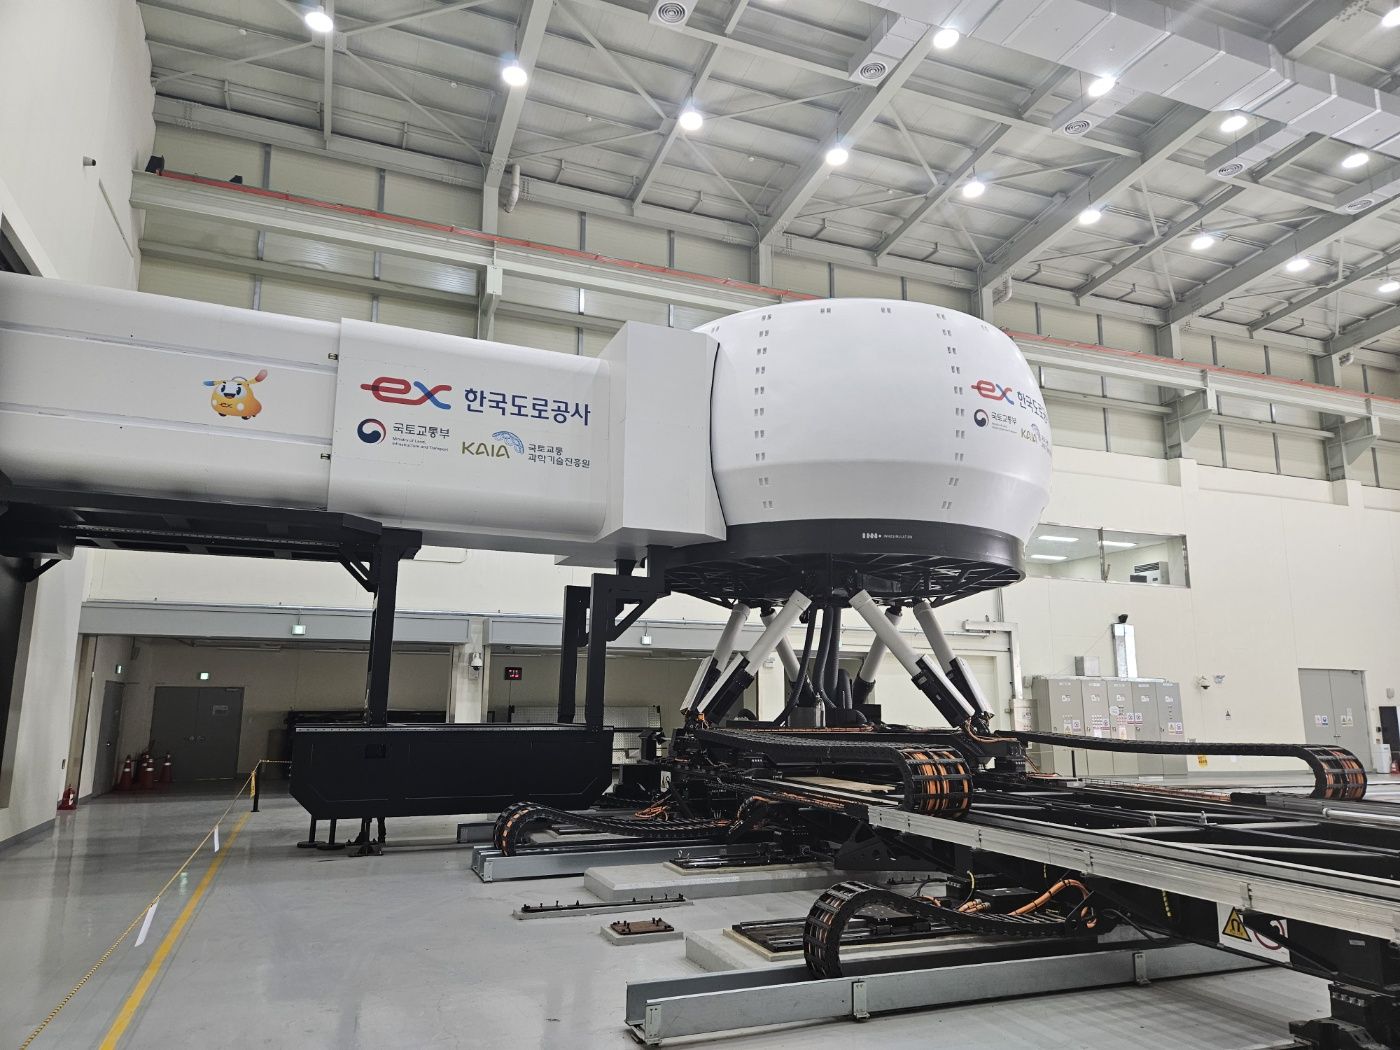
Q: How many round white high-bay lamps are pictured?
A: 14